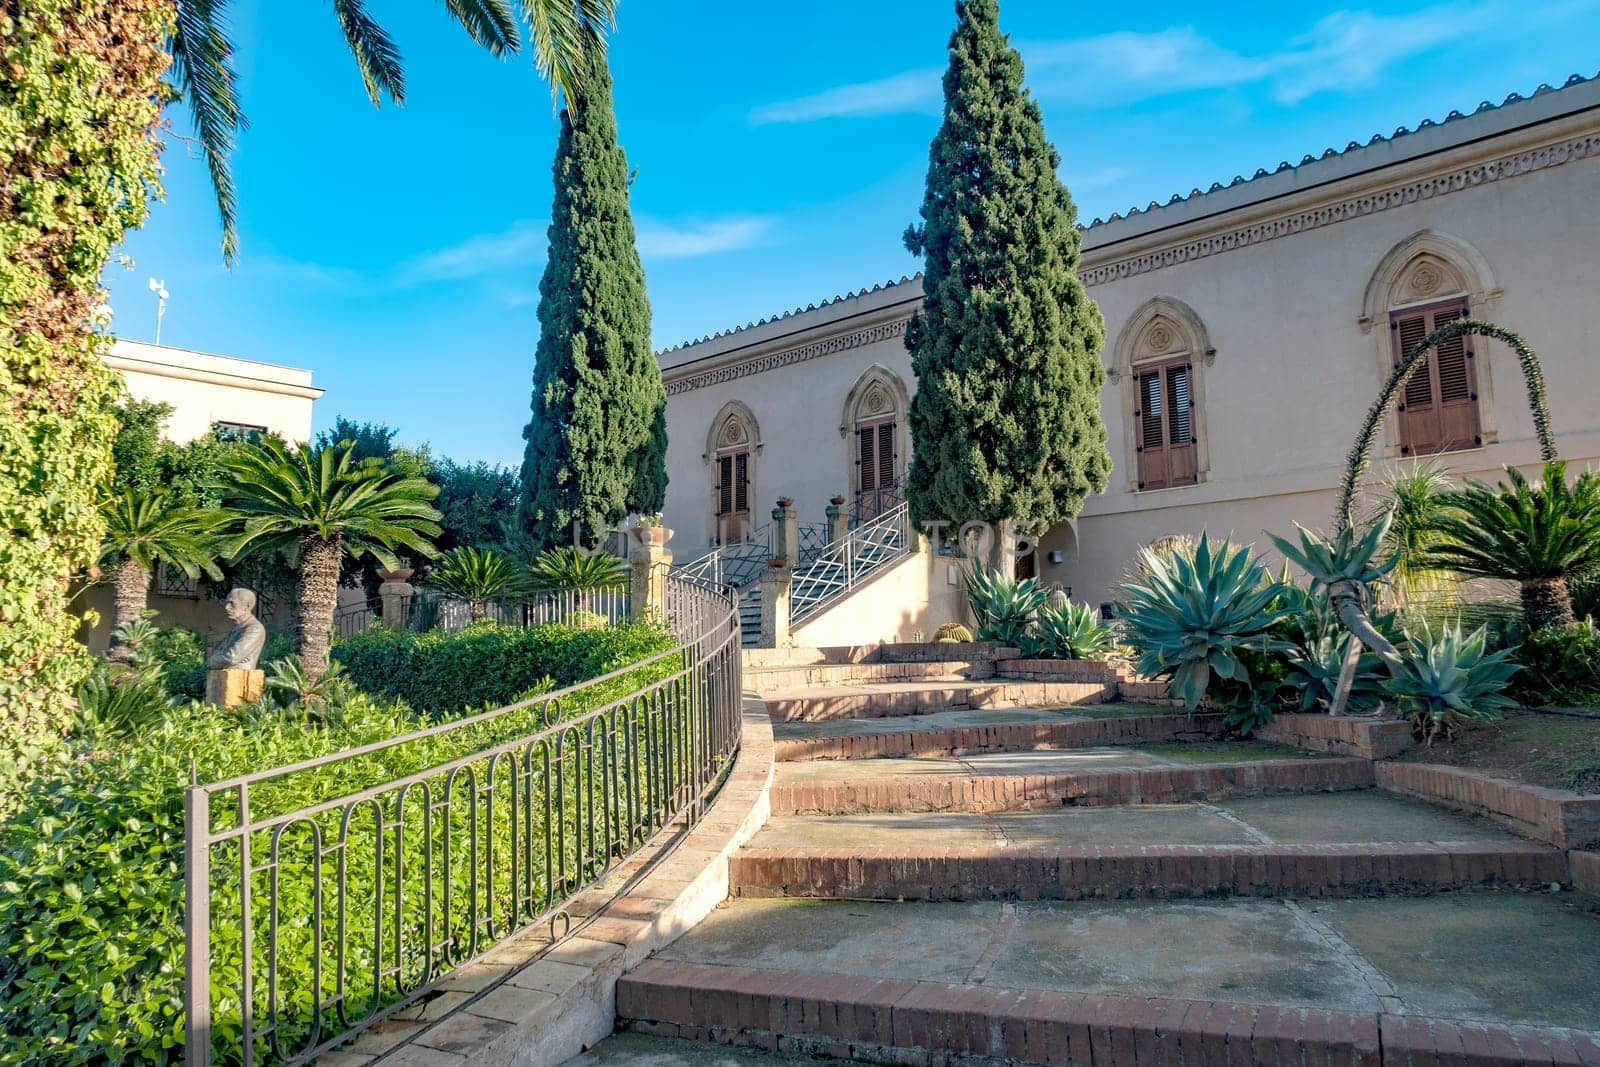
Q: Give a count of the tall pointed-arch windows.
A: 4